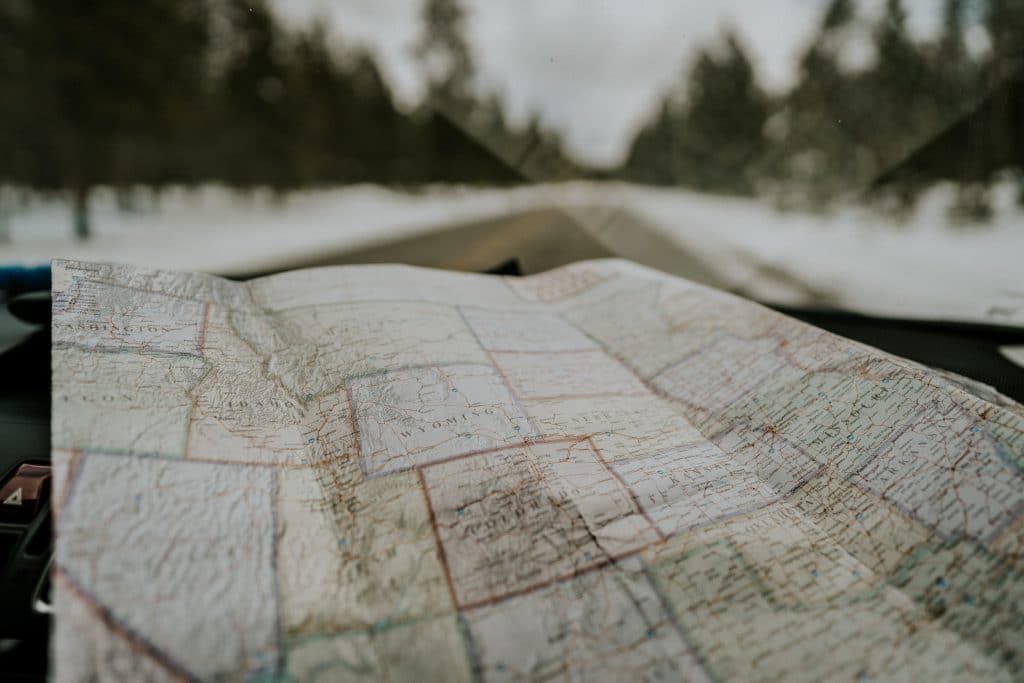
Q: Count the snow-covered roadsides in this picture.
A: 2